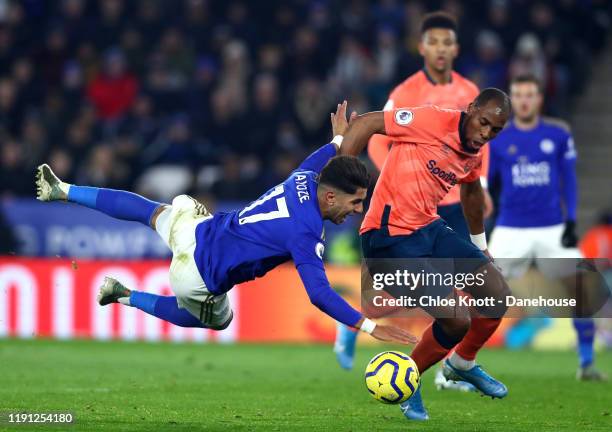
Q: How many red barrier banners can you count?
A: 1